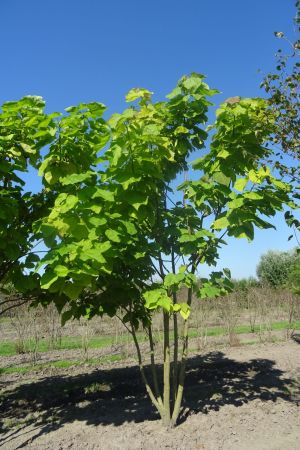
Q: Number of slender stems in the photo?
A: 5